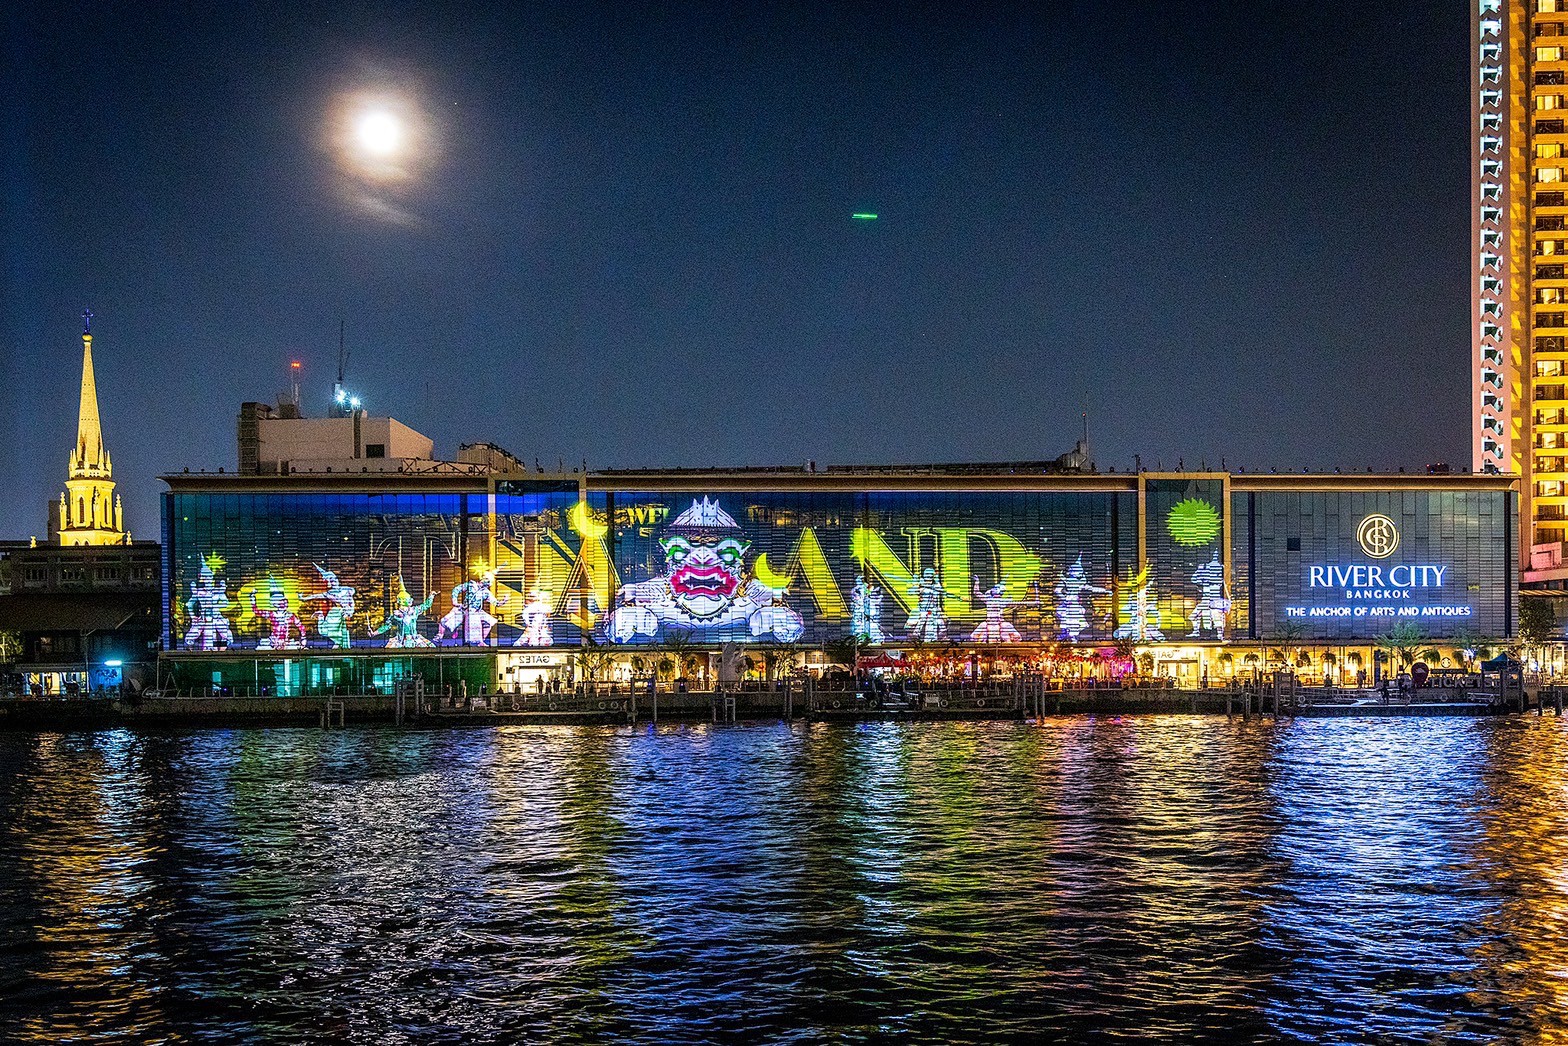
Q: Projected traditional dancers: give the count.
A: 12